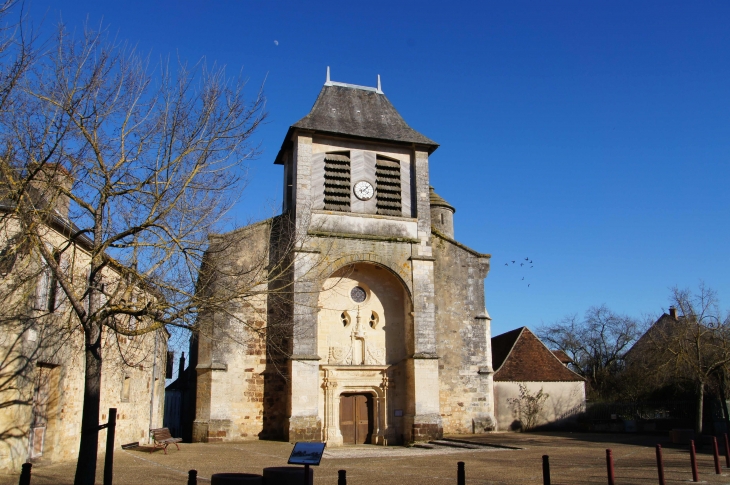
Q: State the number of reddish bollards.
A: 5